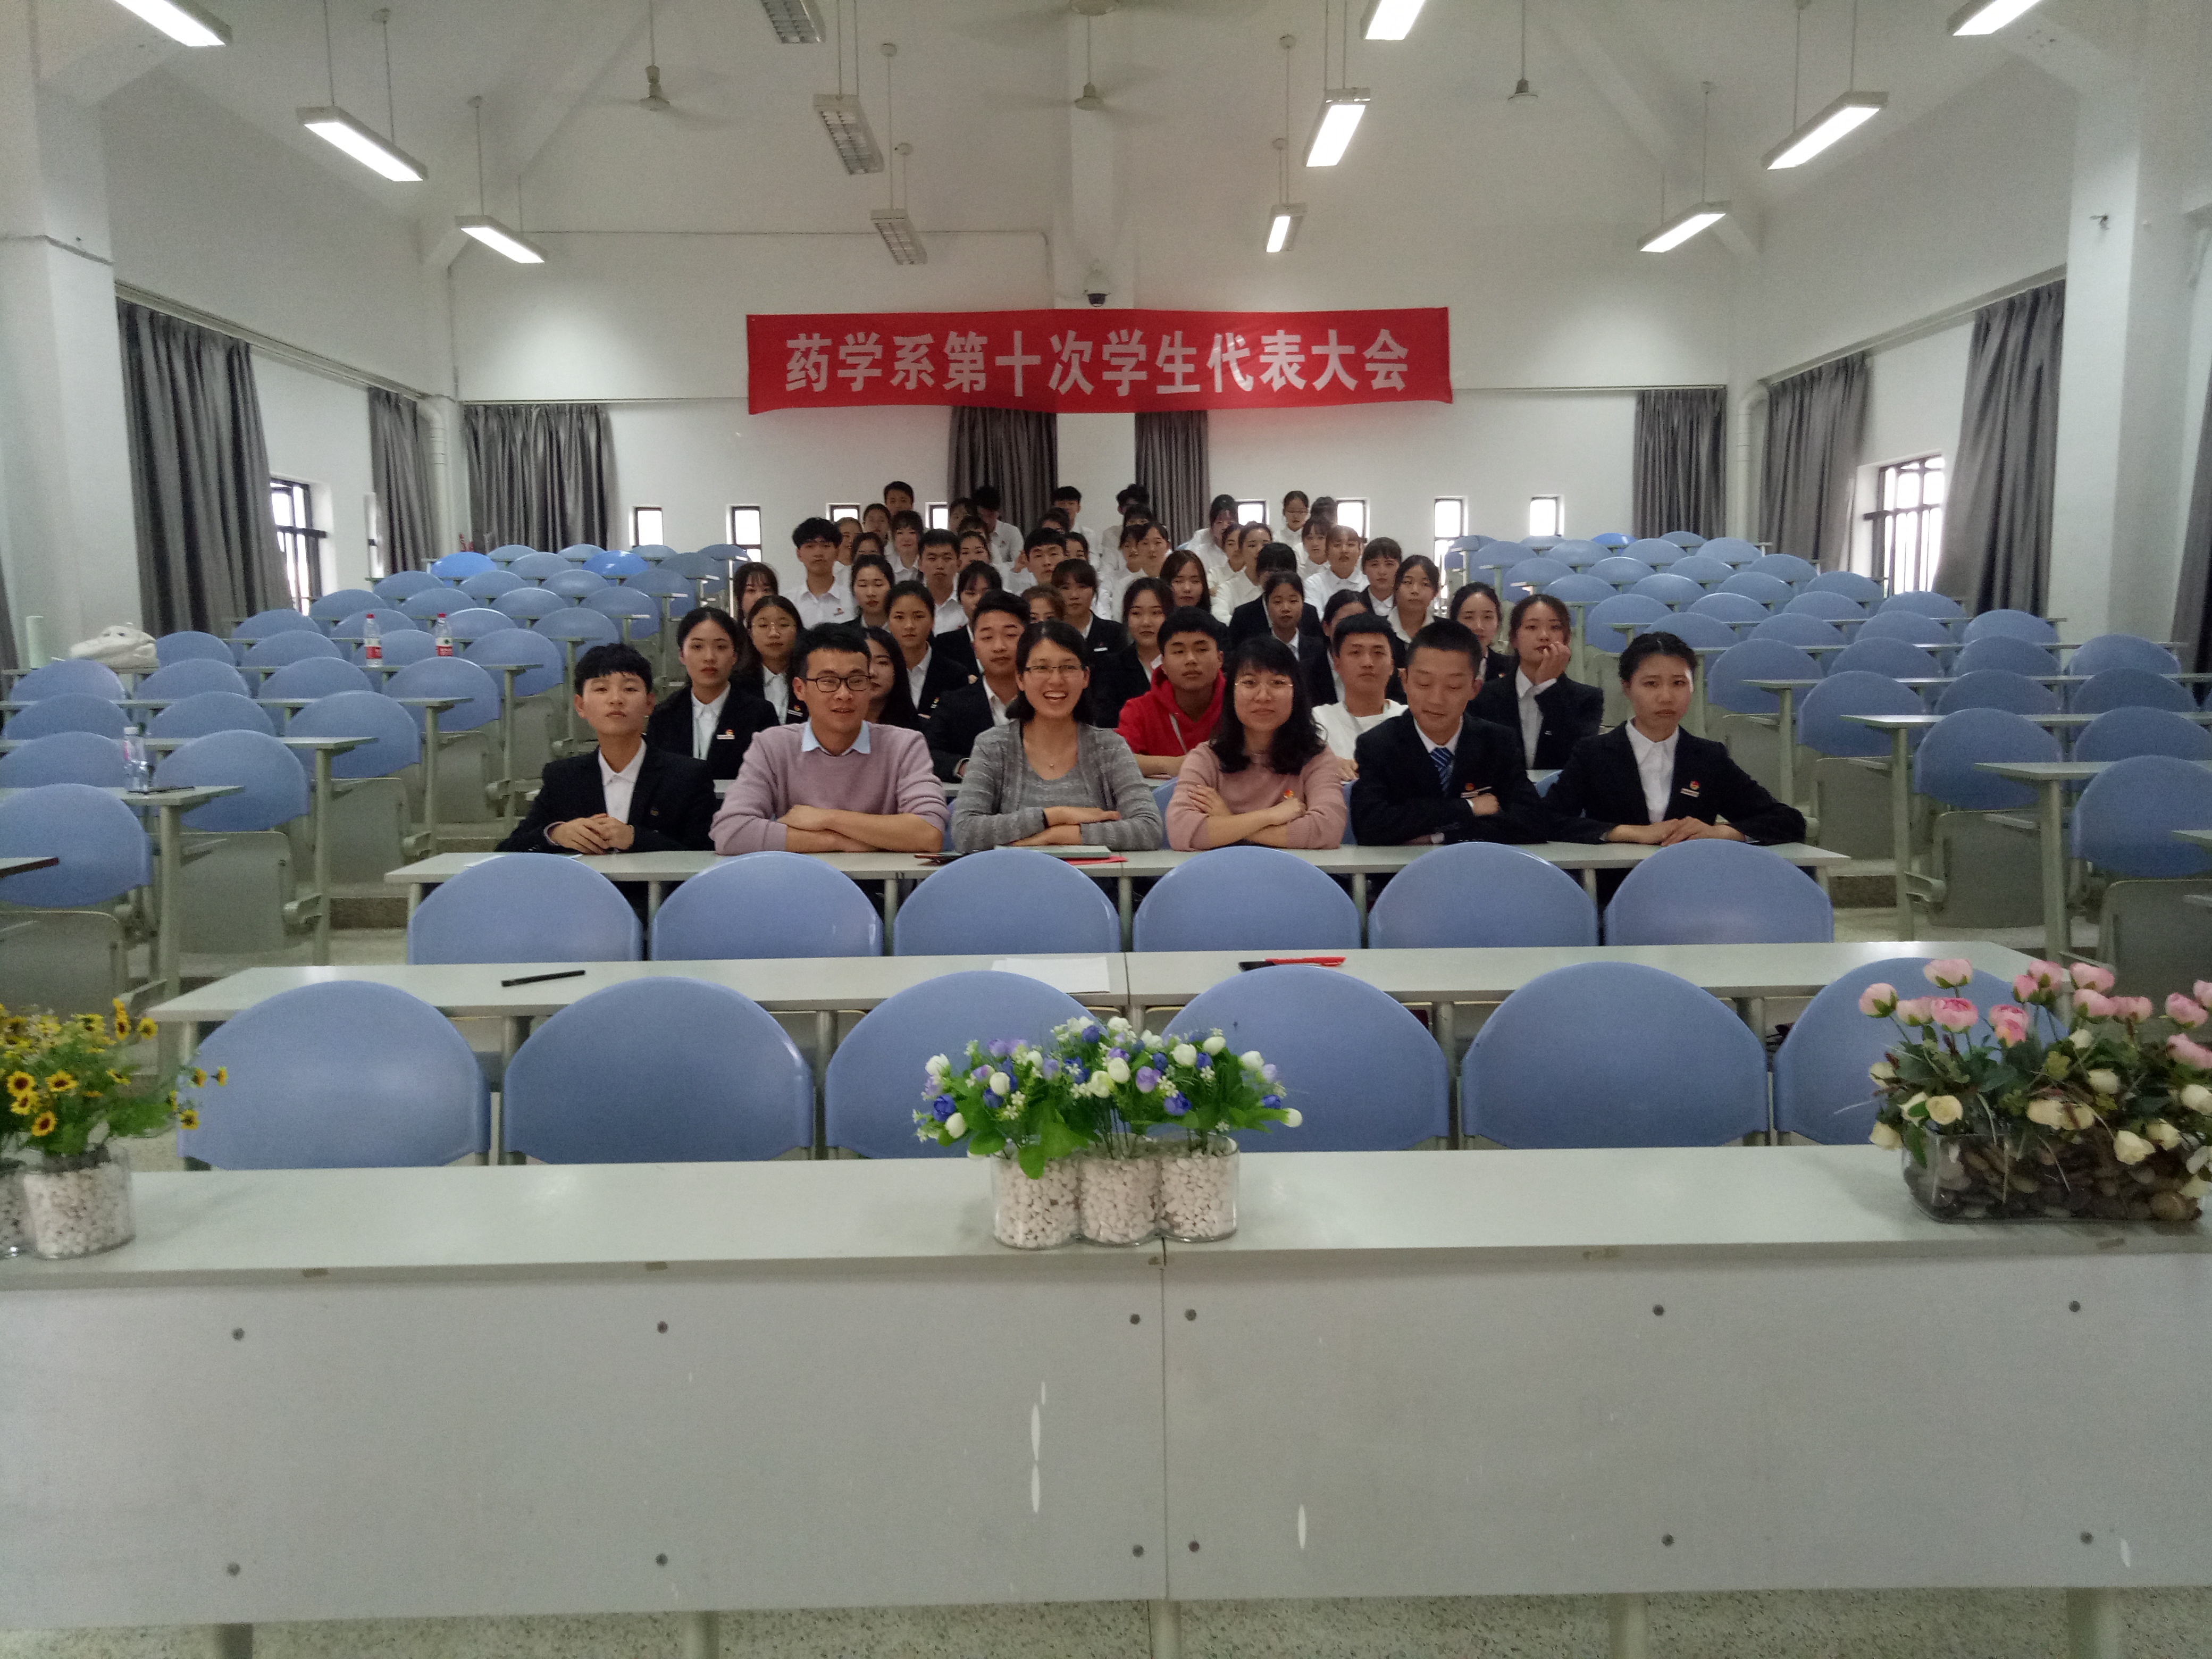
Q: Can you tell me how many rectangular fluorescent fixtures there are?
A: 12